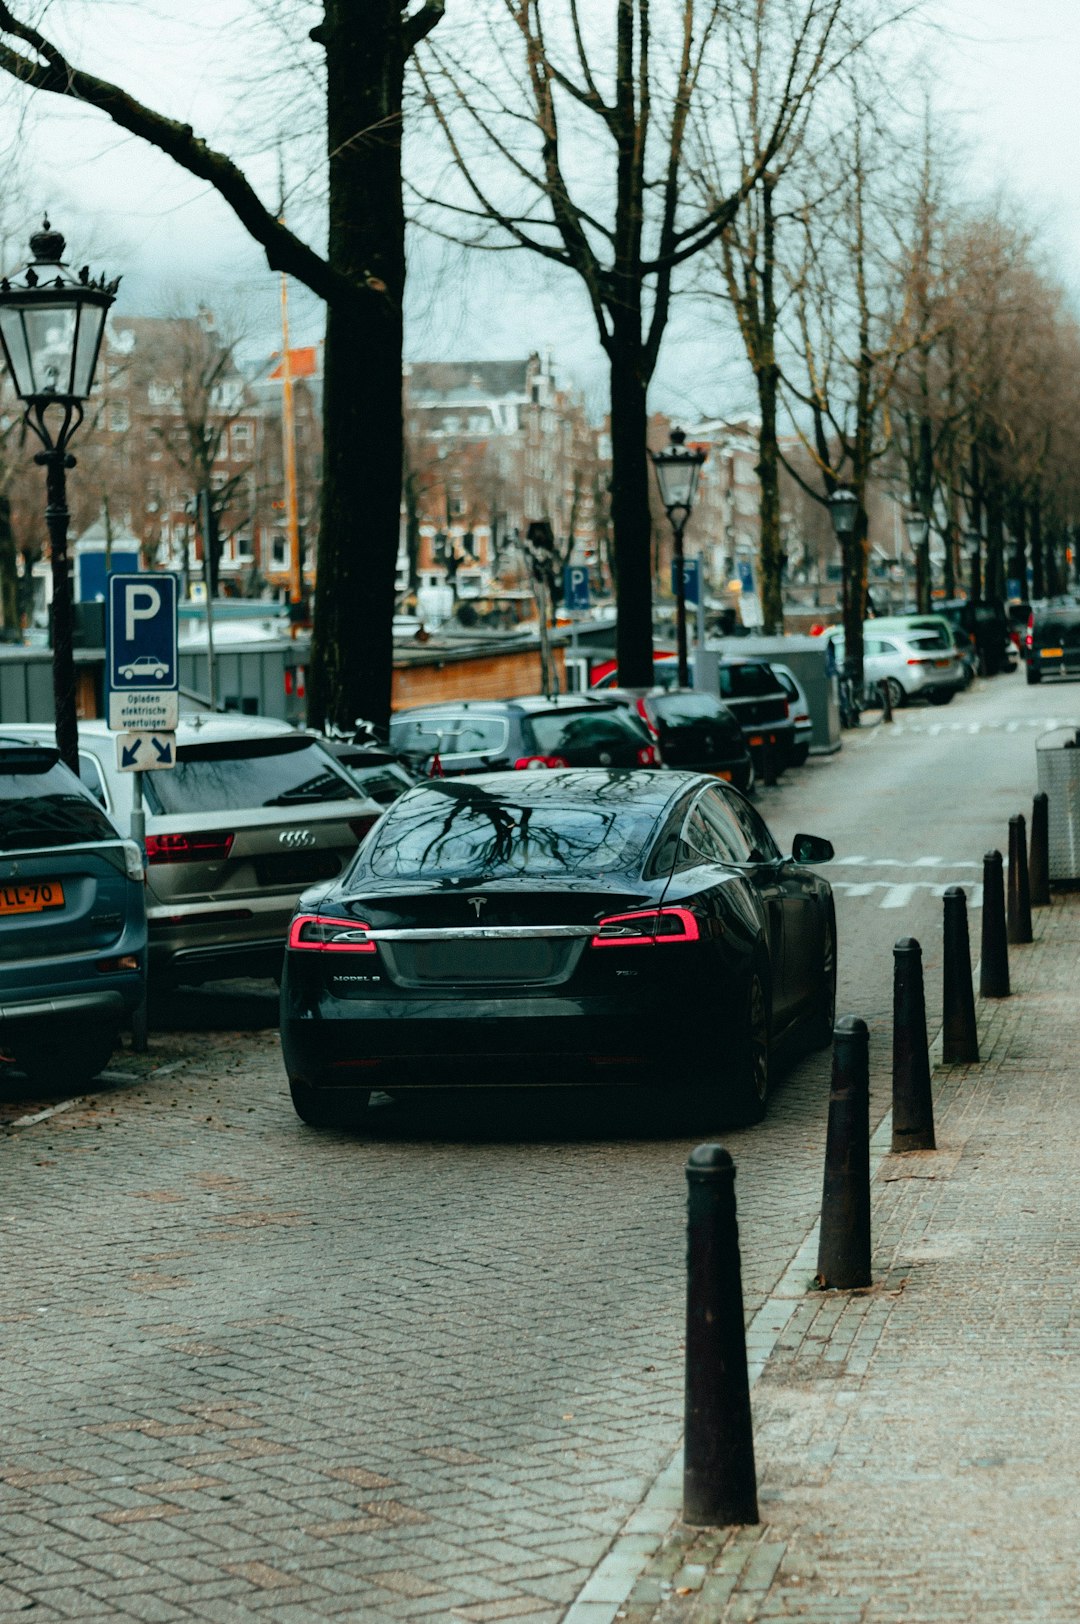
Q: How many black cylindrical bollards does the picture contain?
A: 7